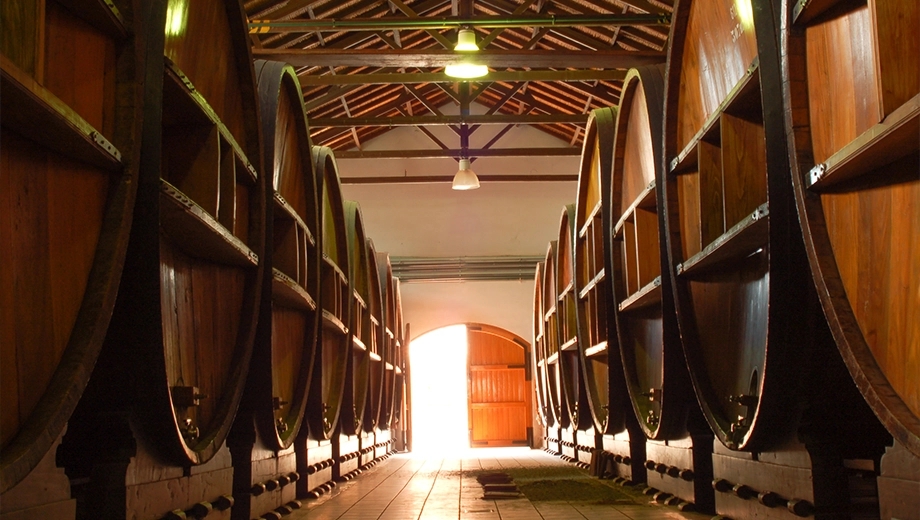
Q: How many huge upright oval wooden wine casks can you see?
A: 15